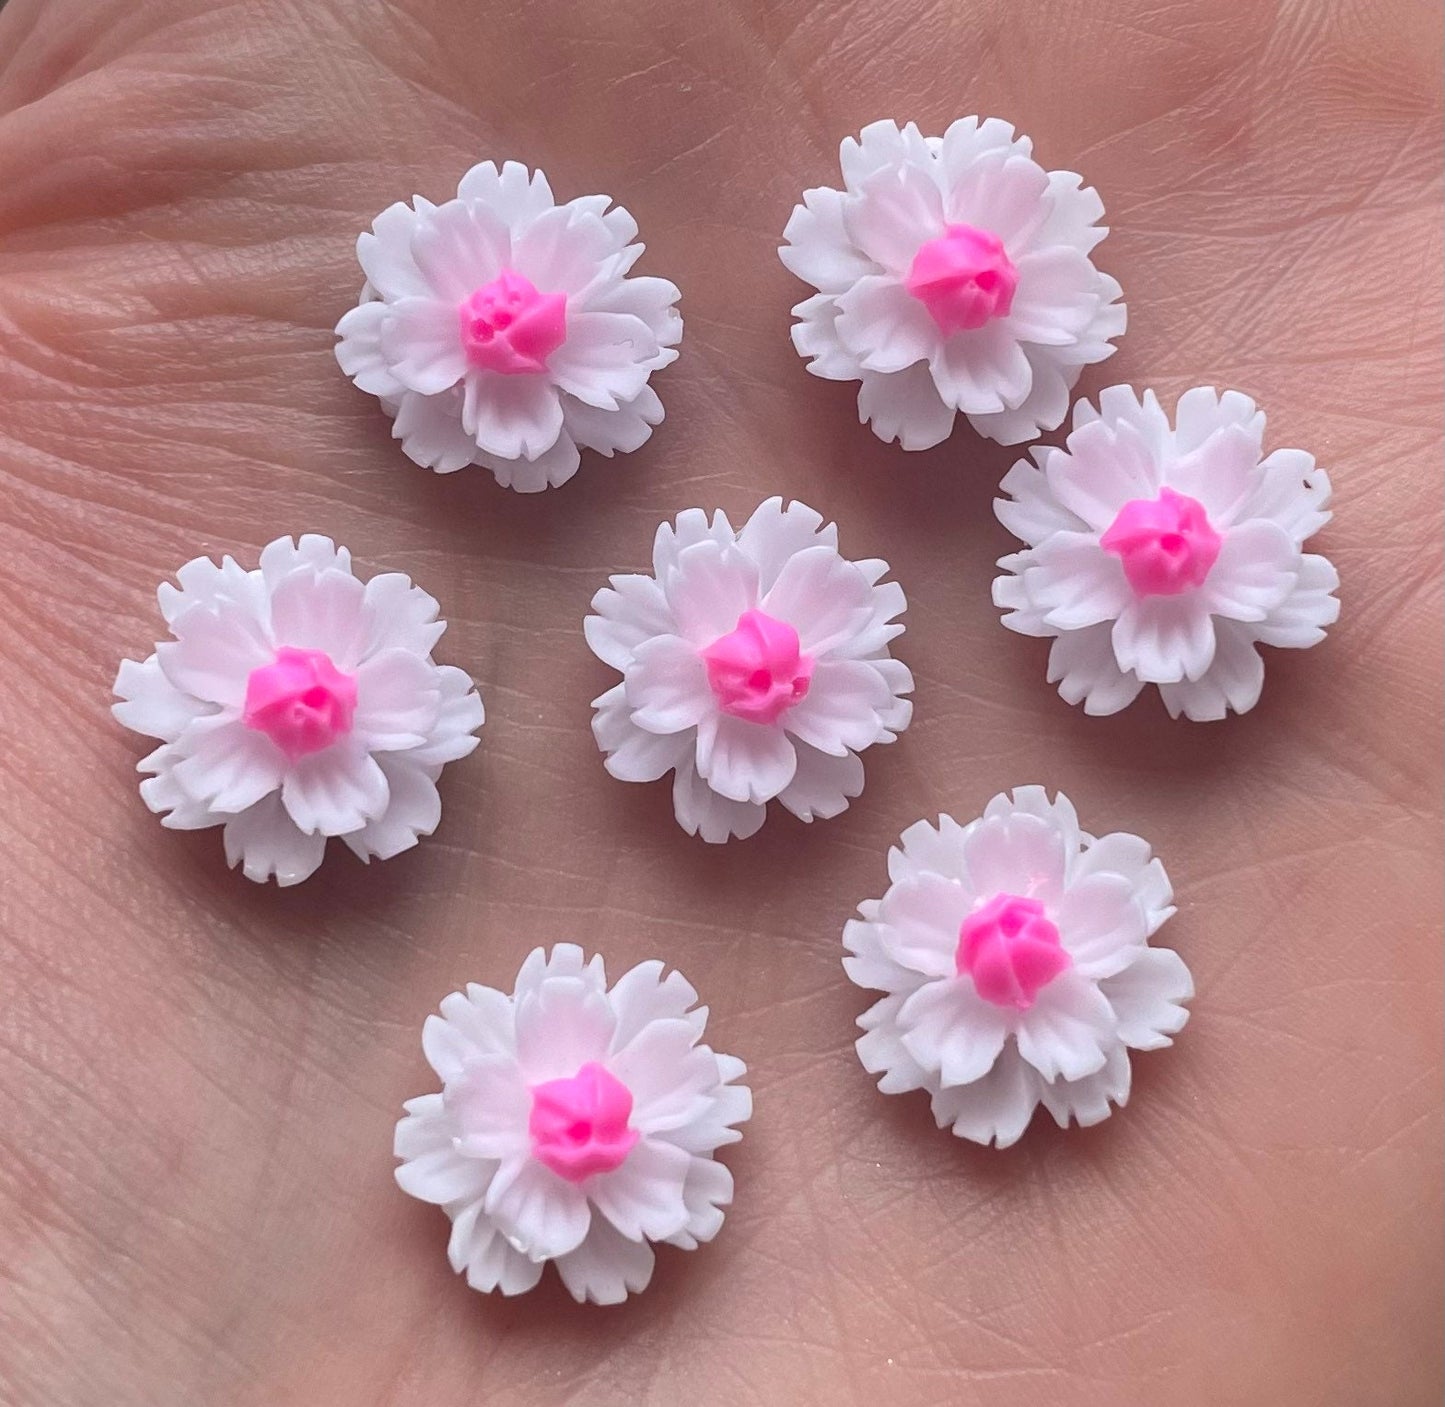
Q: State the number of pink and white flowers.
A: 7